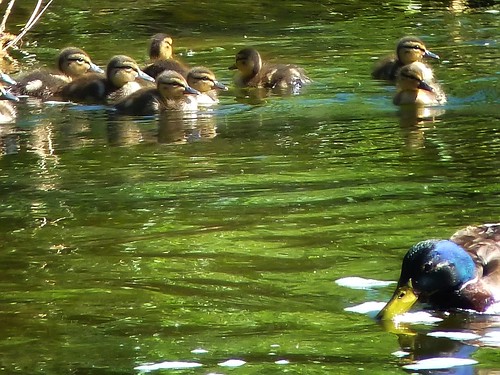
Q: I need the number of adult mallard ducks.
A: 1